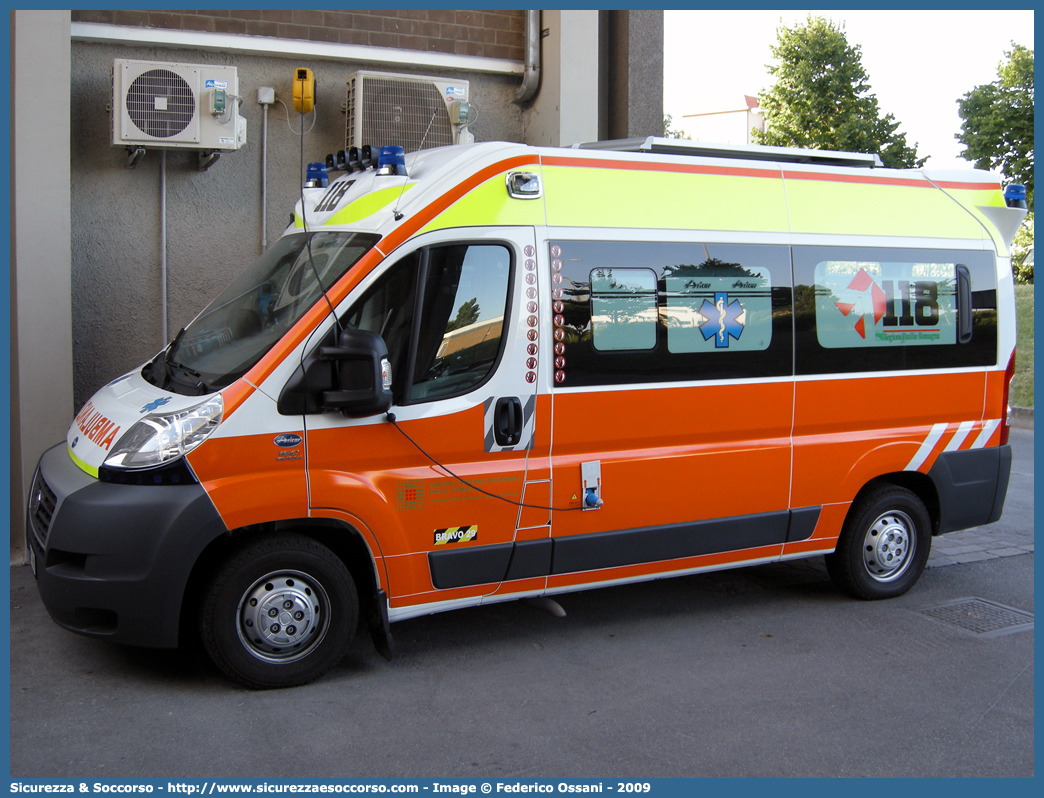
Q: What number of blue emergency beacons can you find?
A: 3